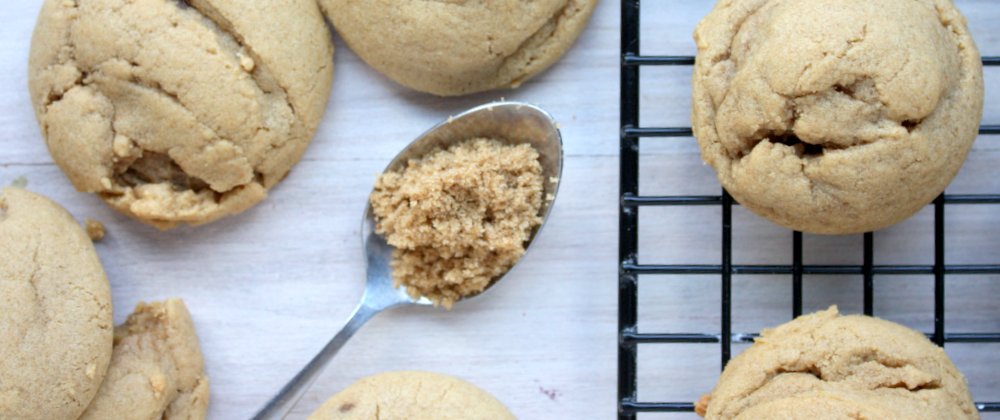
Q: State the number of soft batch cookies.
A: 7